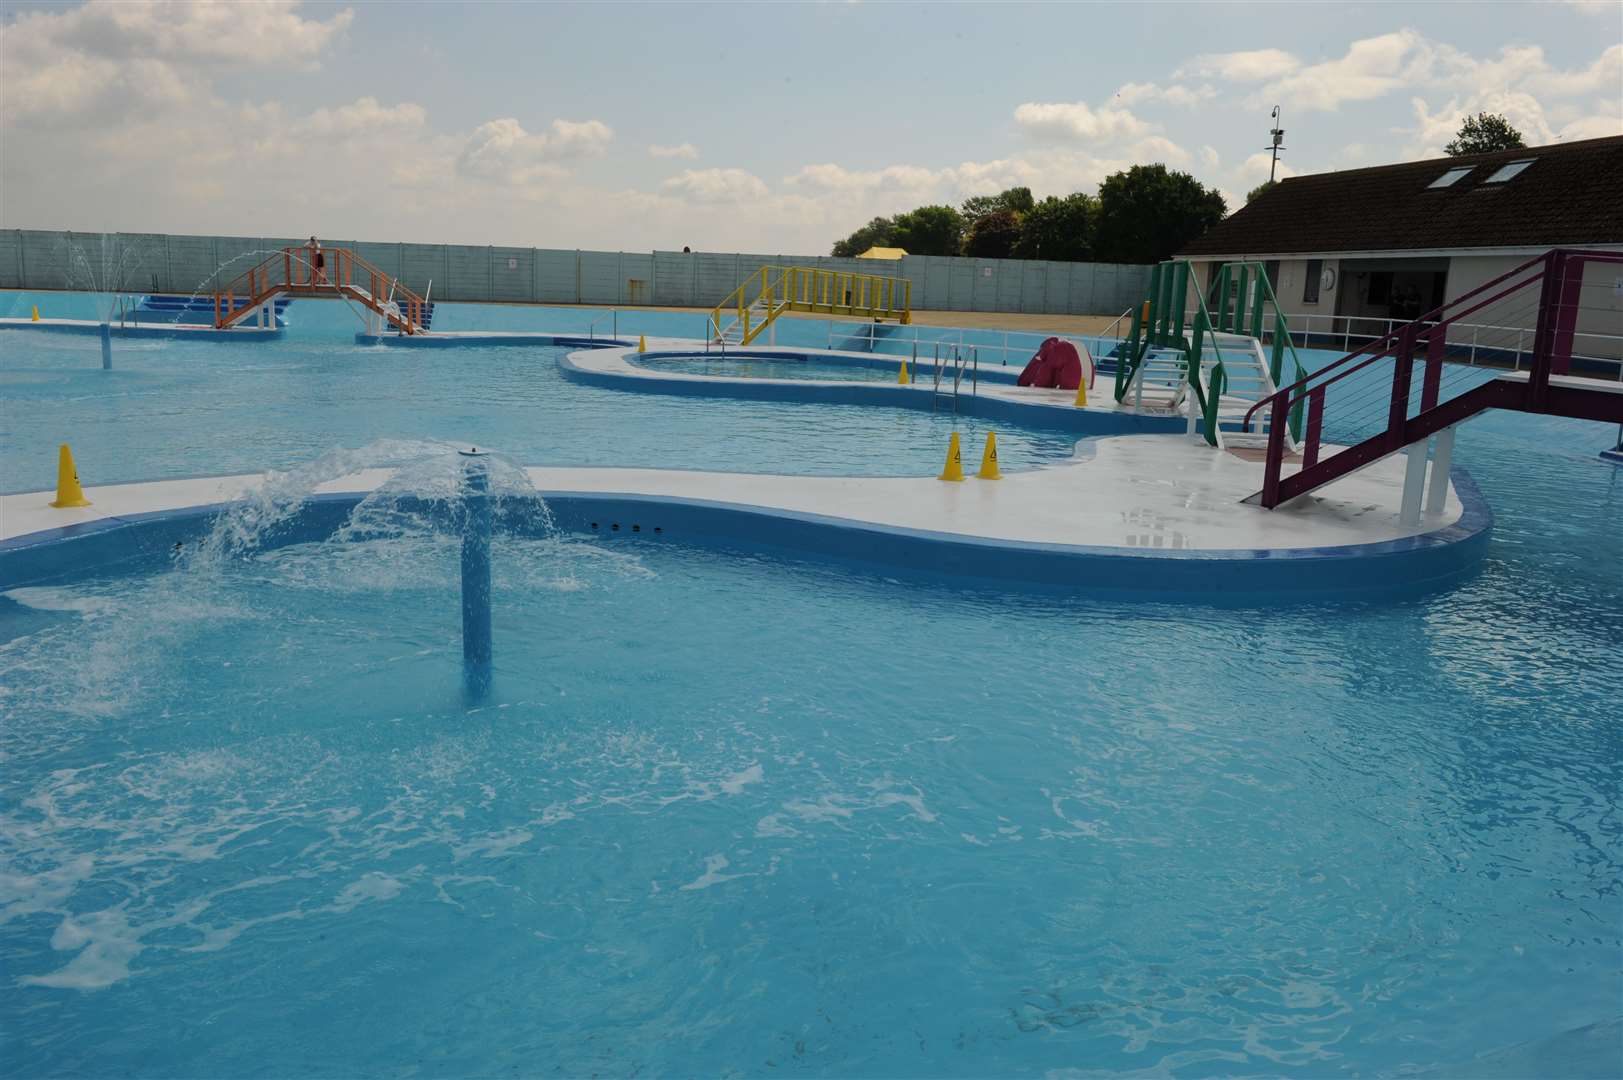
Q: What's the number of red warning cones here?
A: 0